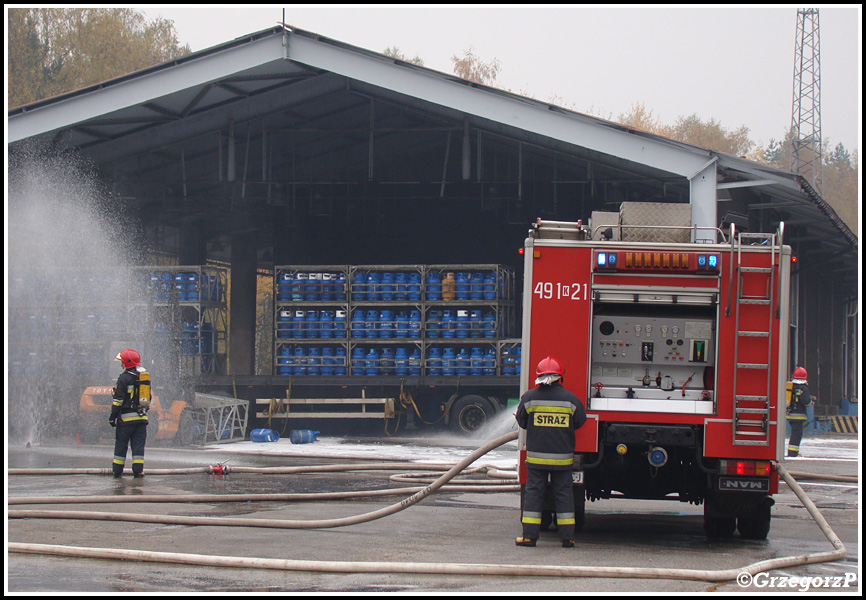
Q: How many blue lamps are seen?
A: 4